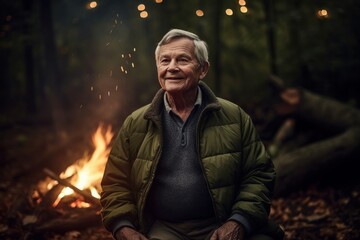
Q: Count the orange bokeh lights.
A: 9